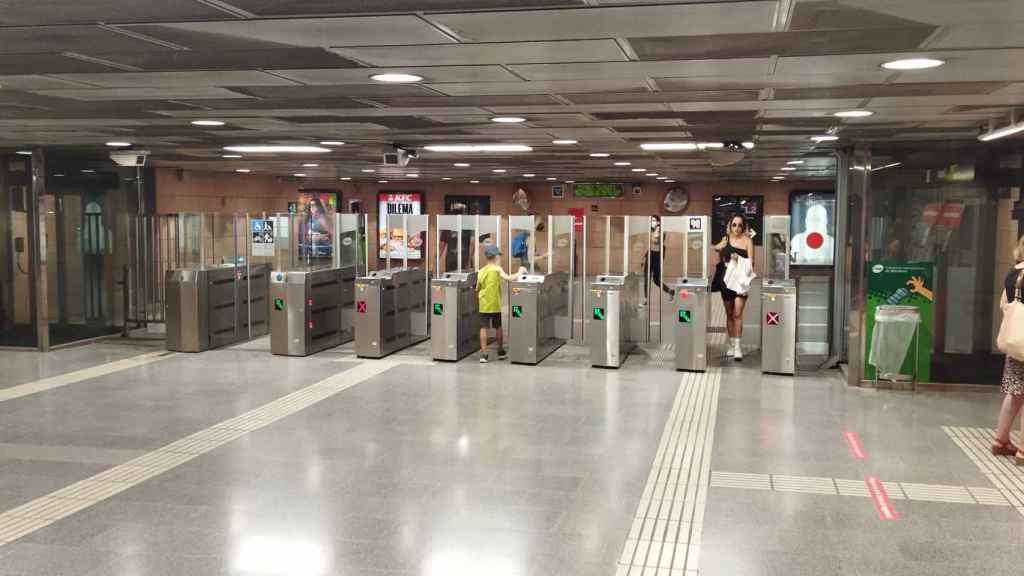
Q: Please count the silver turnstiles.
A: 8